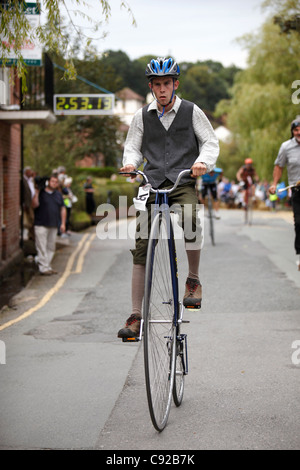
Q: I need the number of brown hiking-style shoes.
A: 2